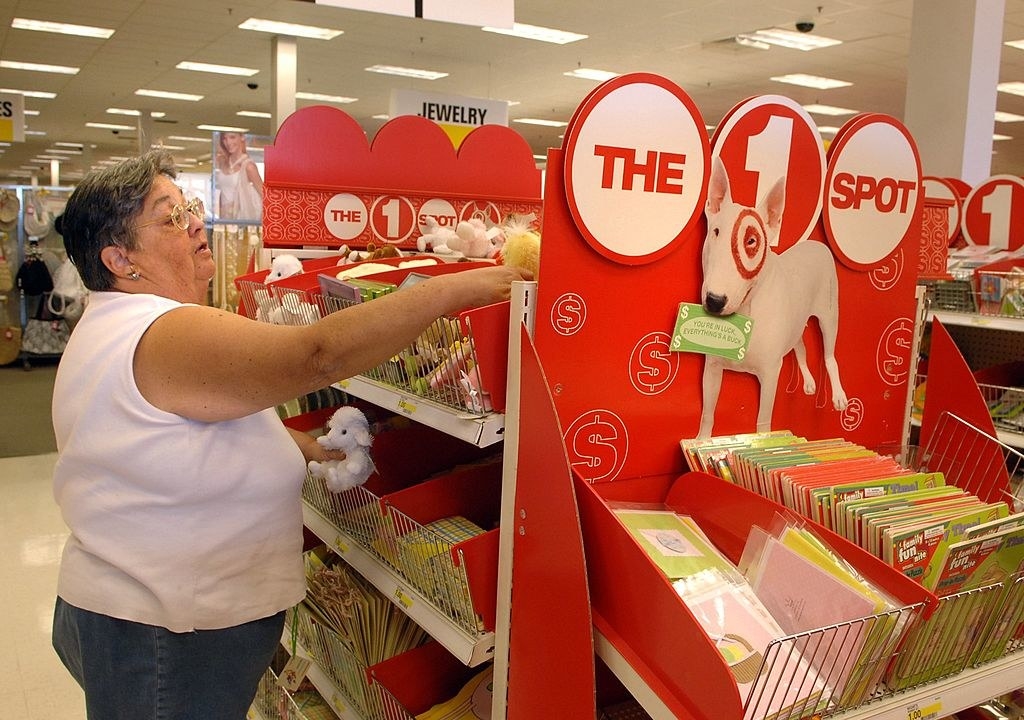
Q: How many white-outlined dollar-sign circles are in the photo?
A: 6